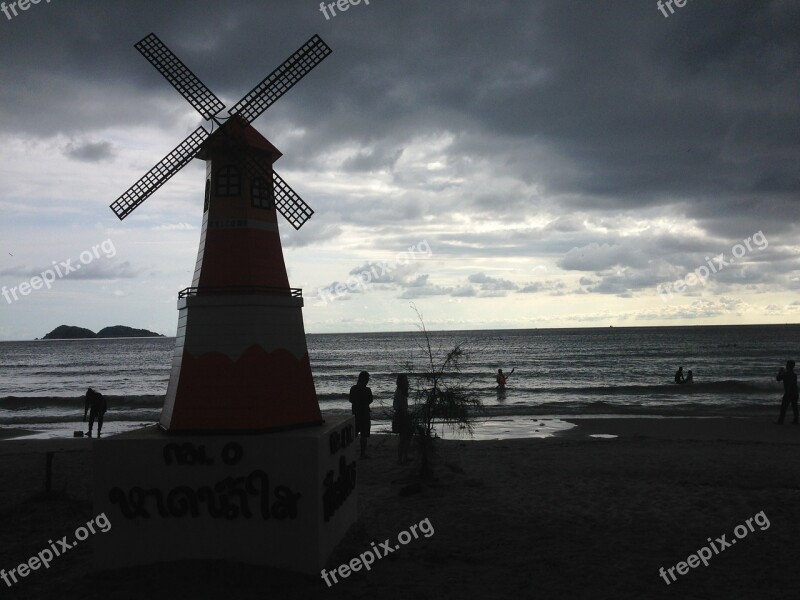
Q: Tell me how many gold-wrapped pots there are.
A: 0